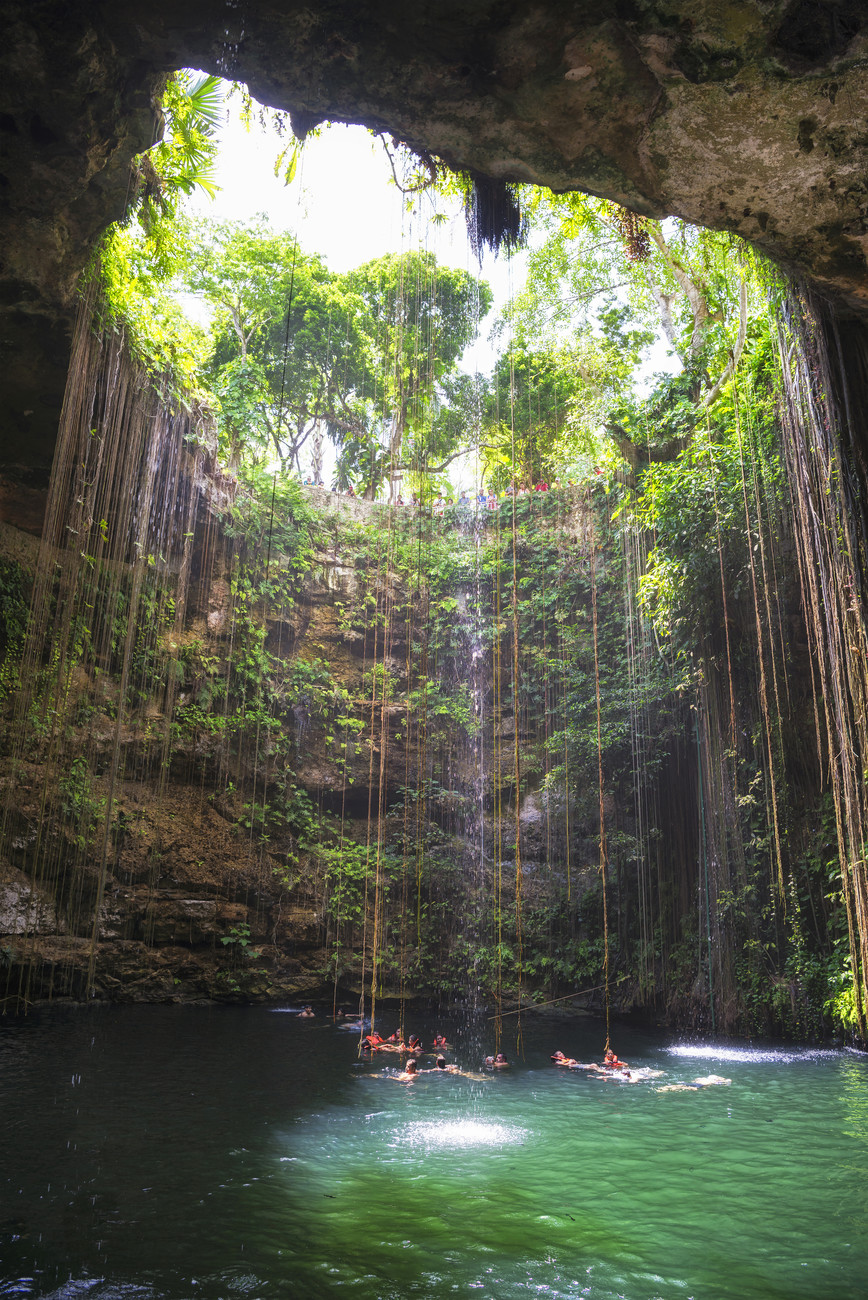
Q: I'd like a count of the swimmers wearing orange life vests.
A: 7